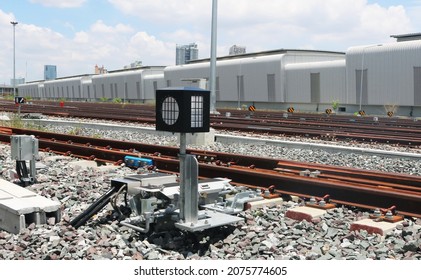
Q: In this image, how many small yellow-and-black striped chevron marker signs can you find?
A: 5